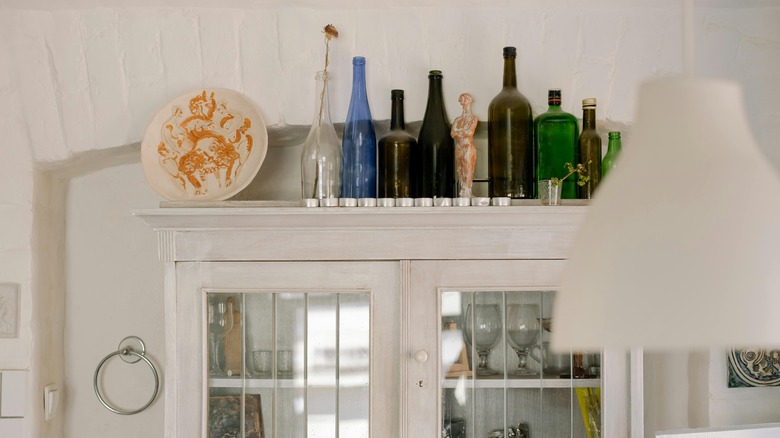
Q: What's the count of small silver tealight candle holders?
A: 11